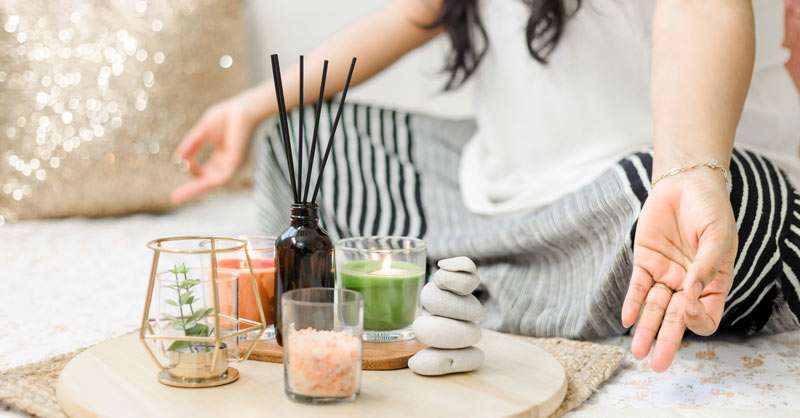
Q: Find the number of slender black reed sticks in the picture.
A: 4